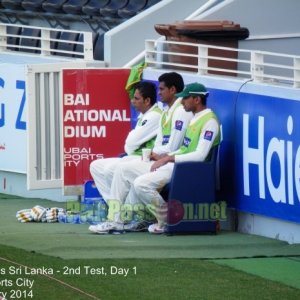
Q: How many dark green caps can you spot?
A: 1